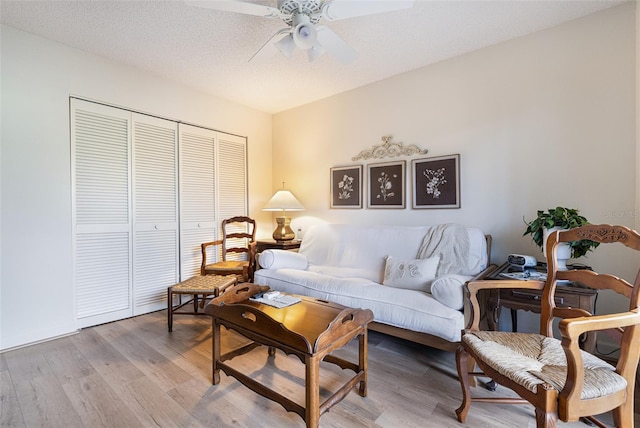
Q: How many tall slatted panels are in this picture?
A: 4